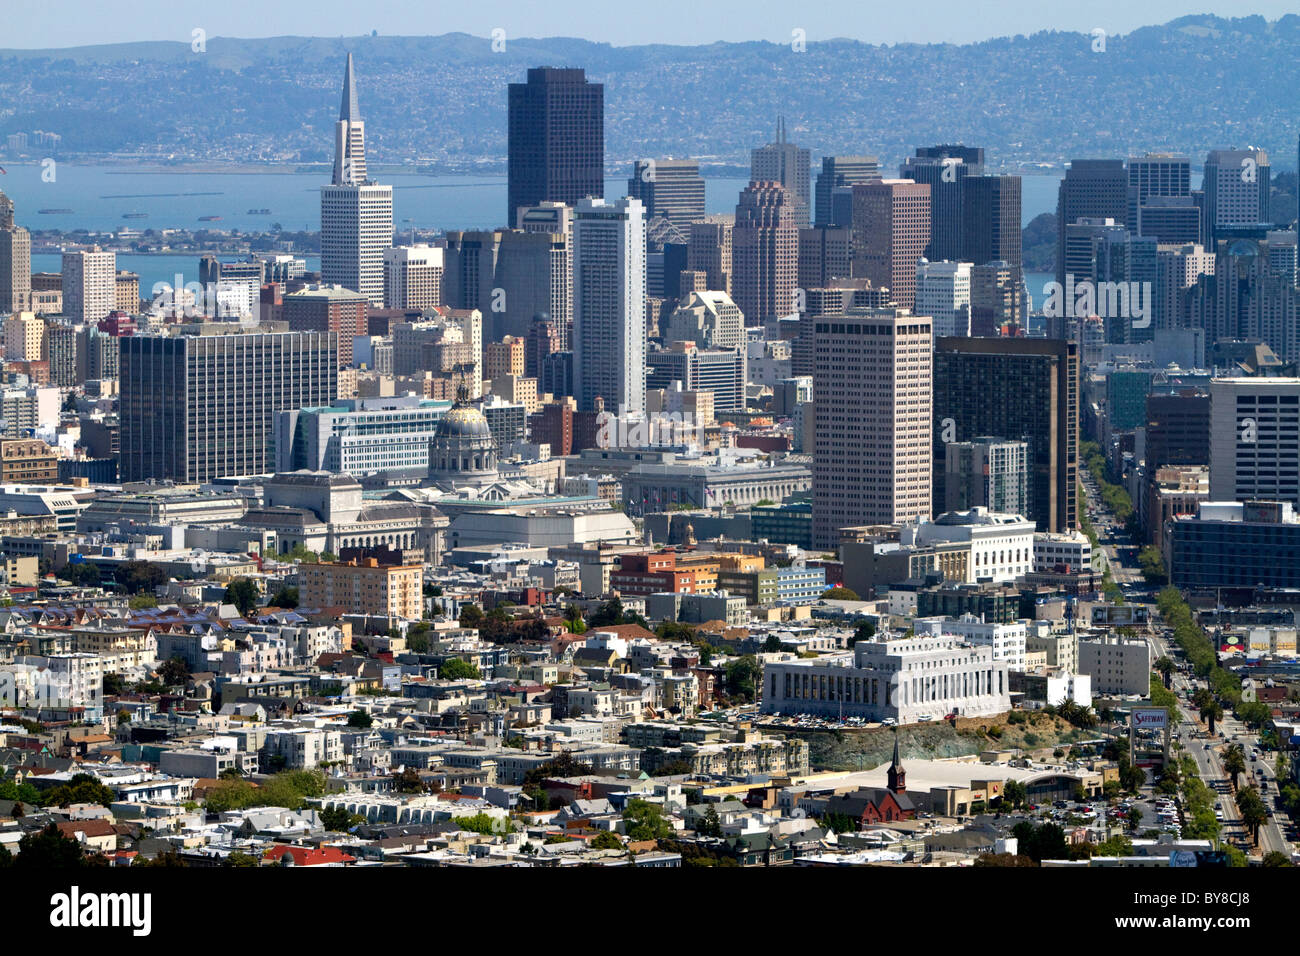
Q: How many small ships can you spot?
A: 4